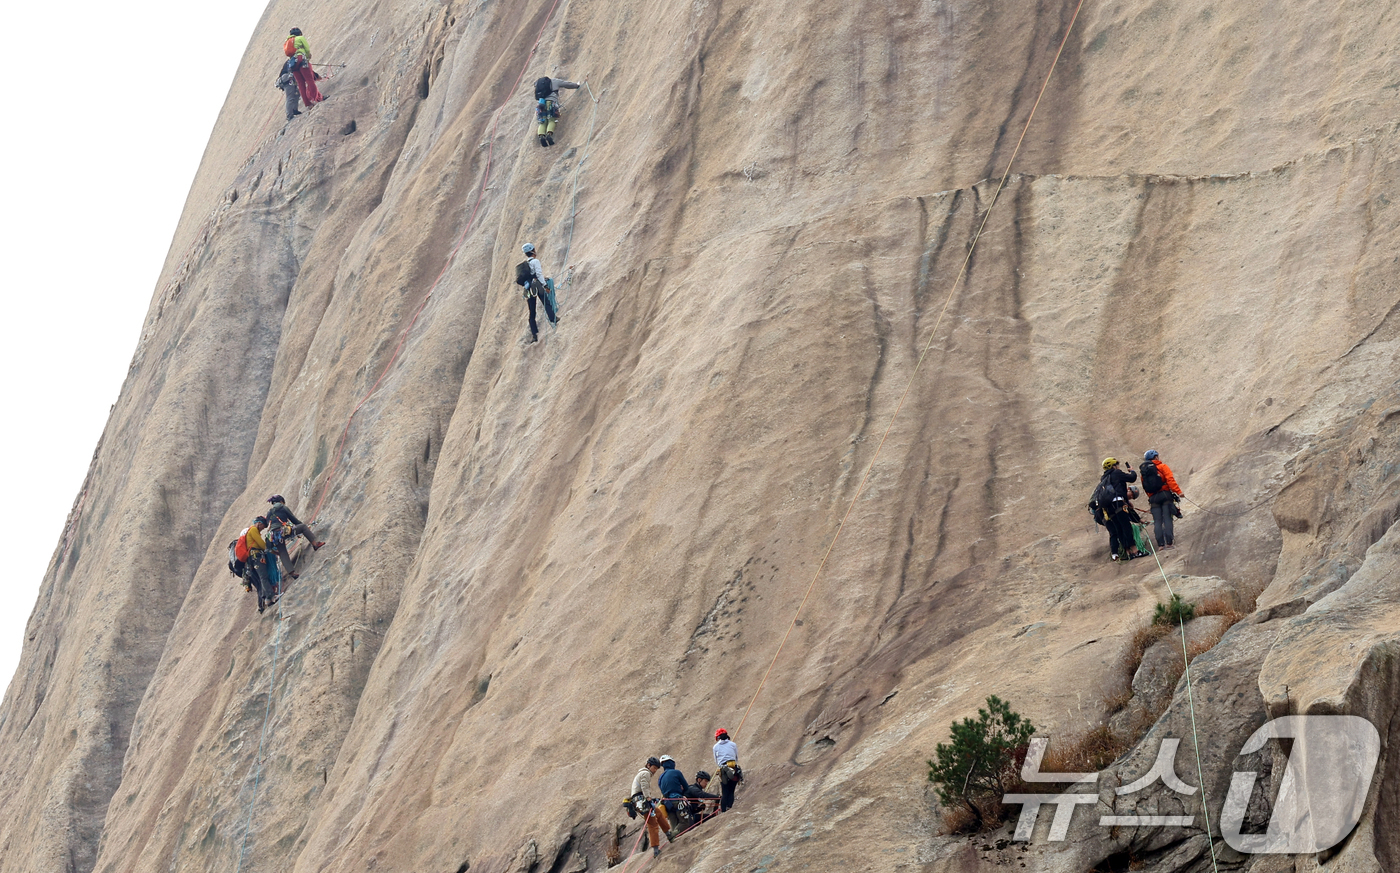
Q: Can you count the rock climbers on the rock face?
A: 14